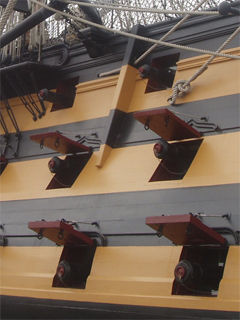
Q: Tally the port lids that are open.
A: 4